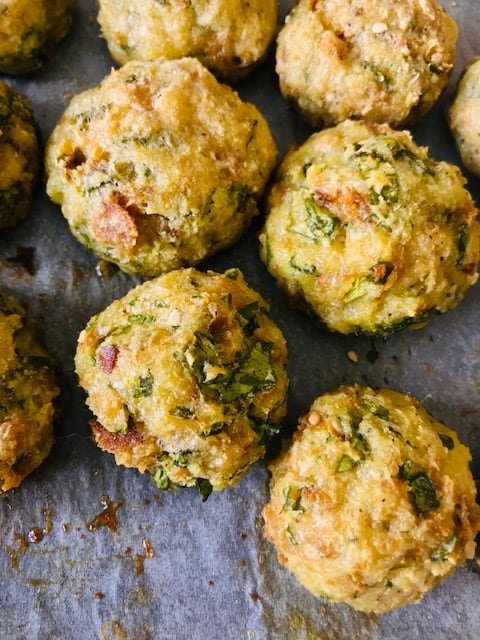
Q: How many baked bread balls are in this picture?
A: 10